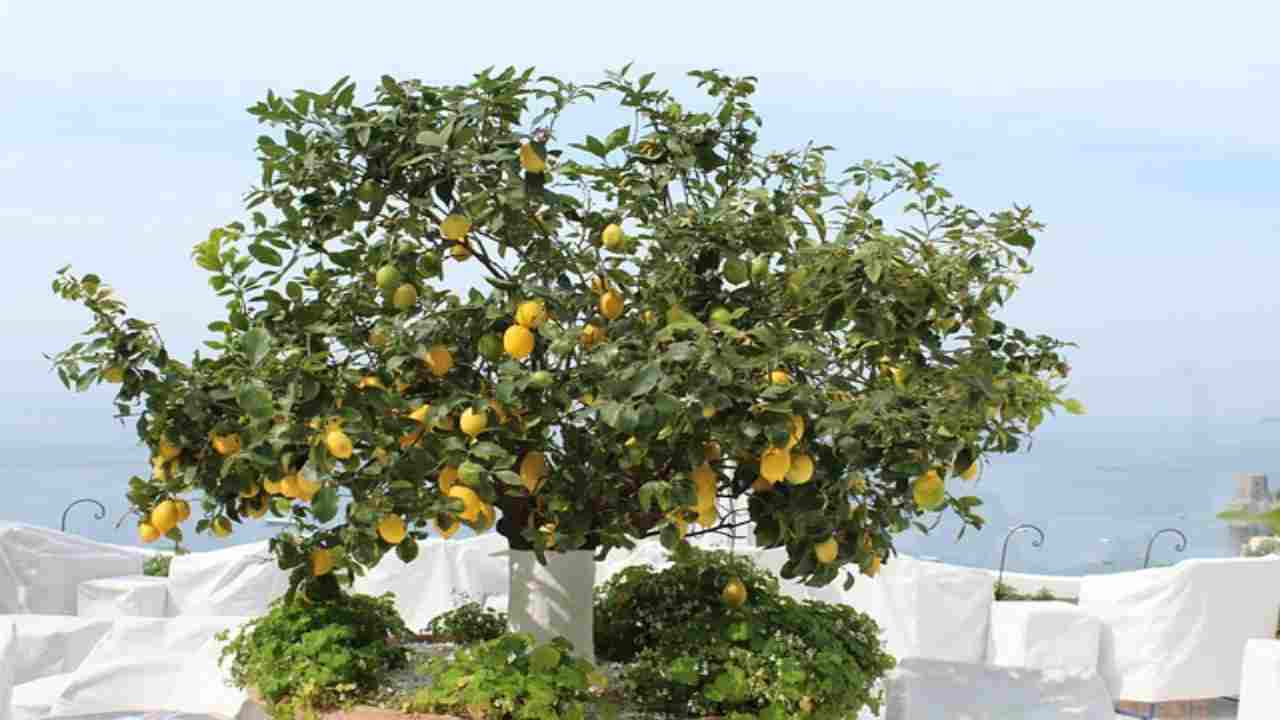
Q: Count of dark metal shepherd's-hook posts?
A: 3